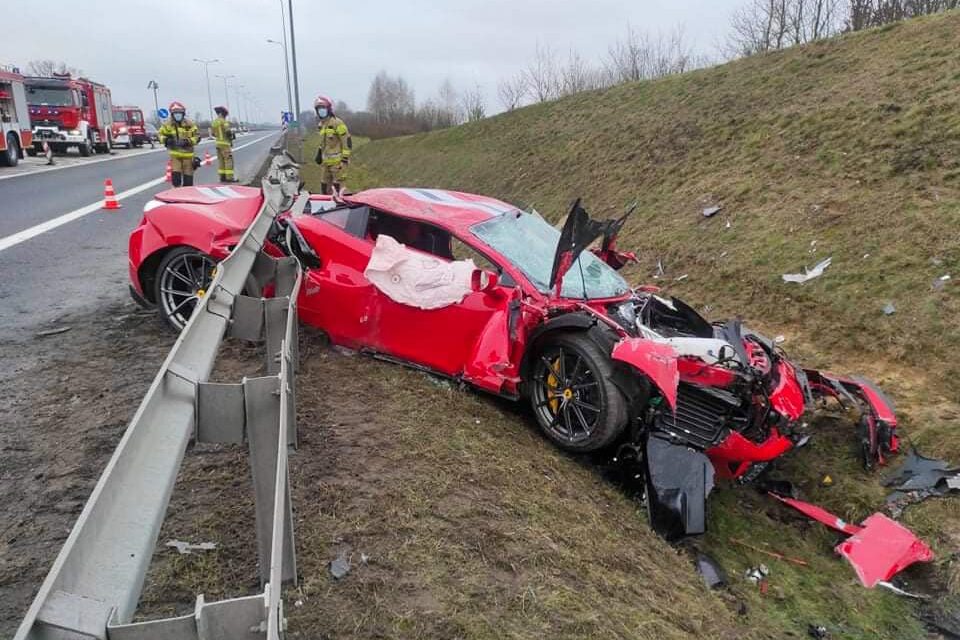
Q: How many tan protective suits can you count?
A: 3